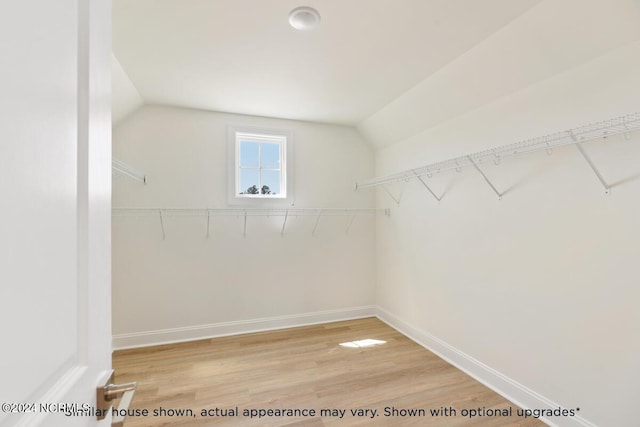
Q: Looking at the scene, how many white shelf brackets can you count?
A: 10